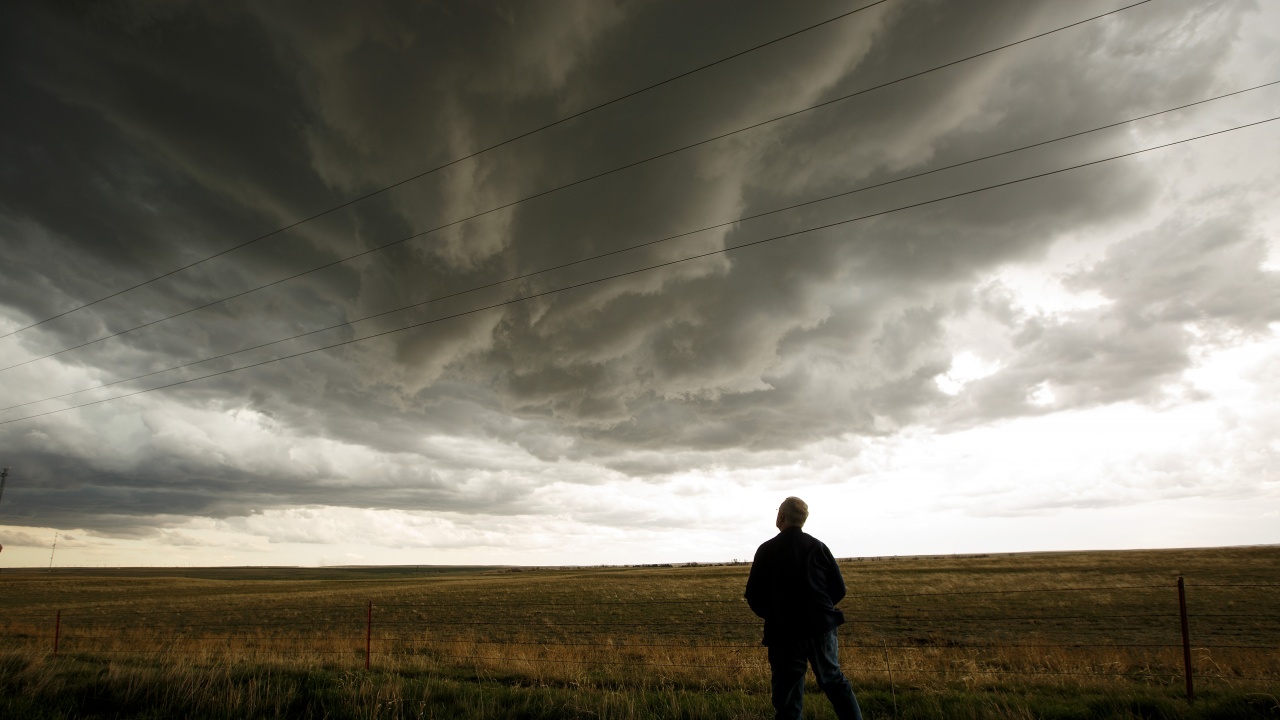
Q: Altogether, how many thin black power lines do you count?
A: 4